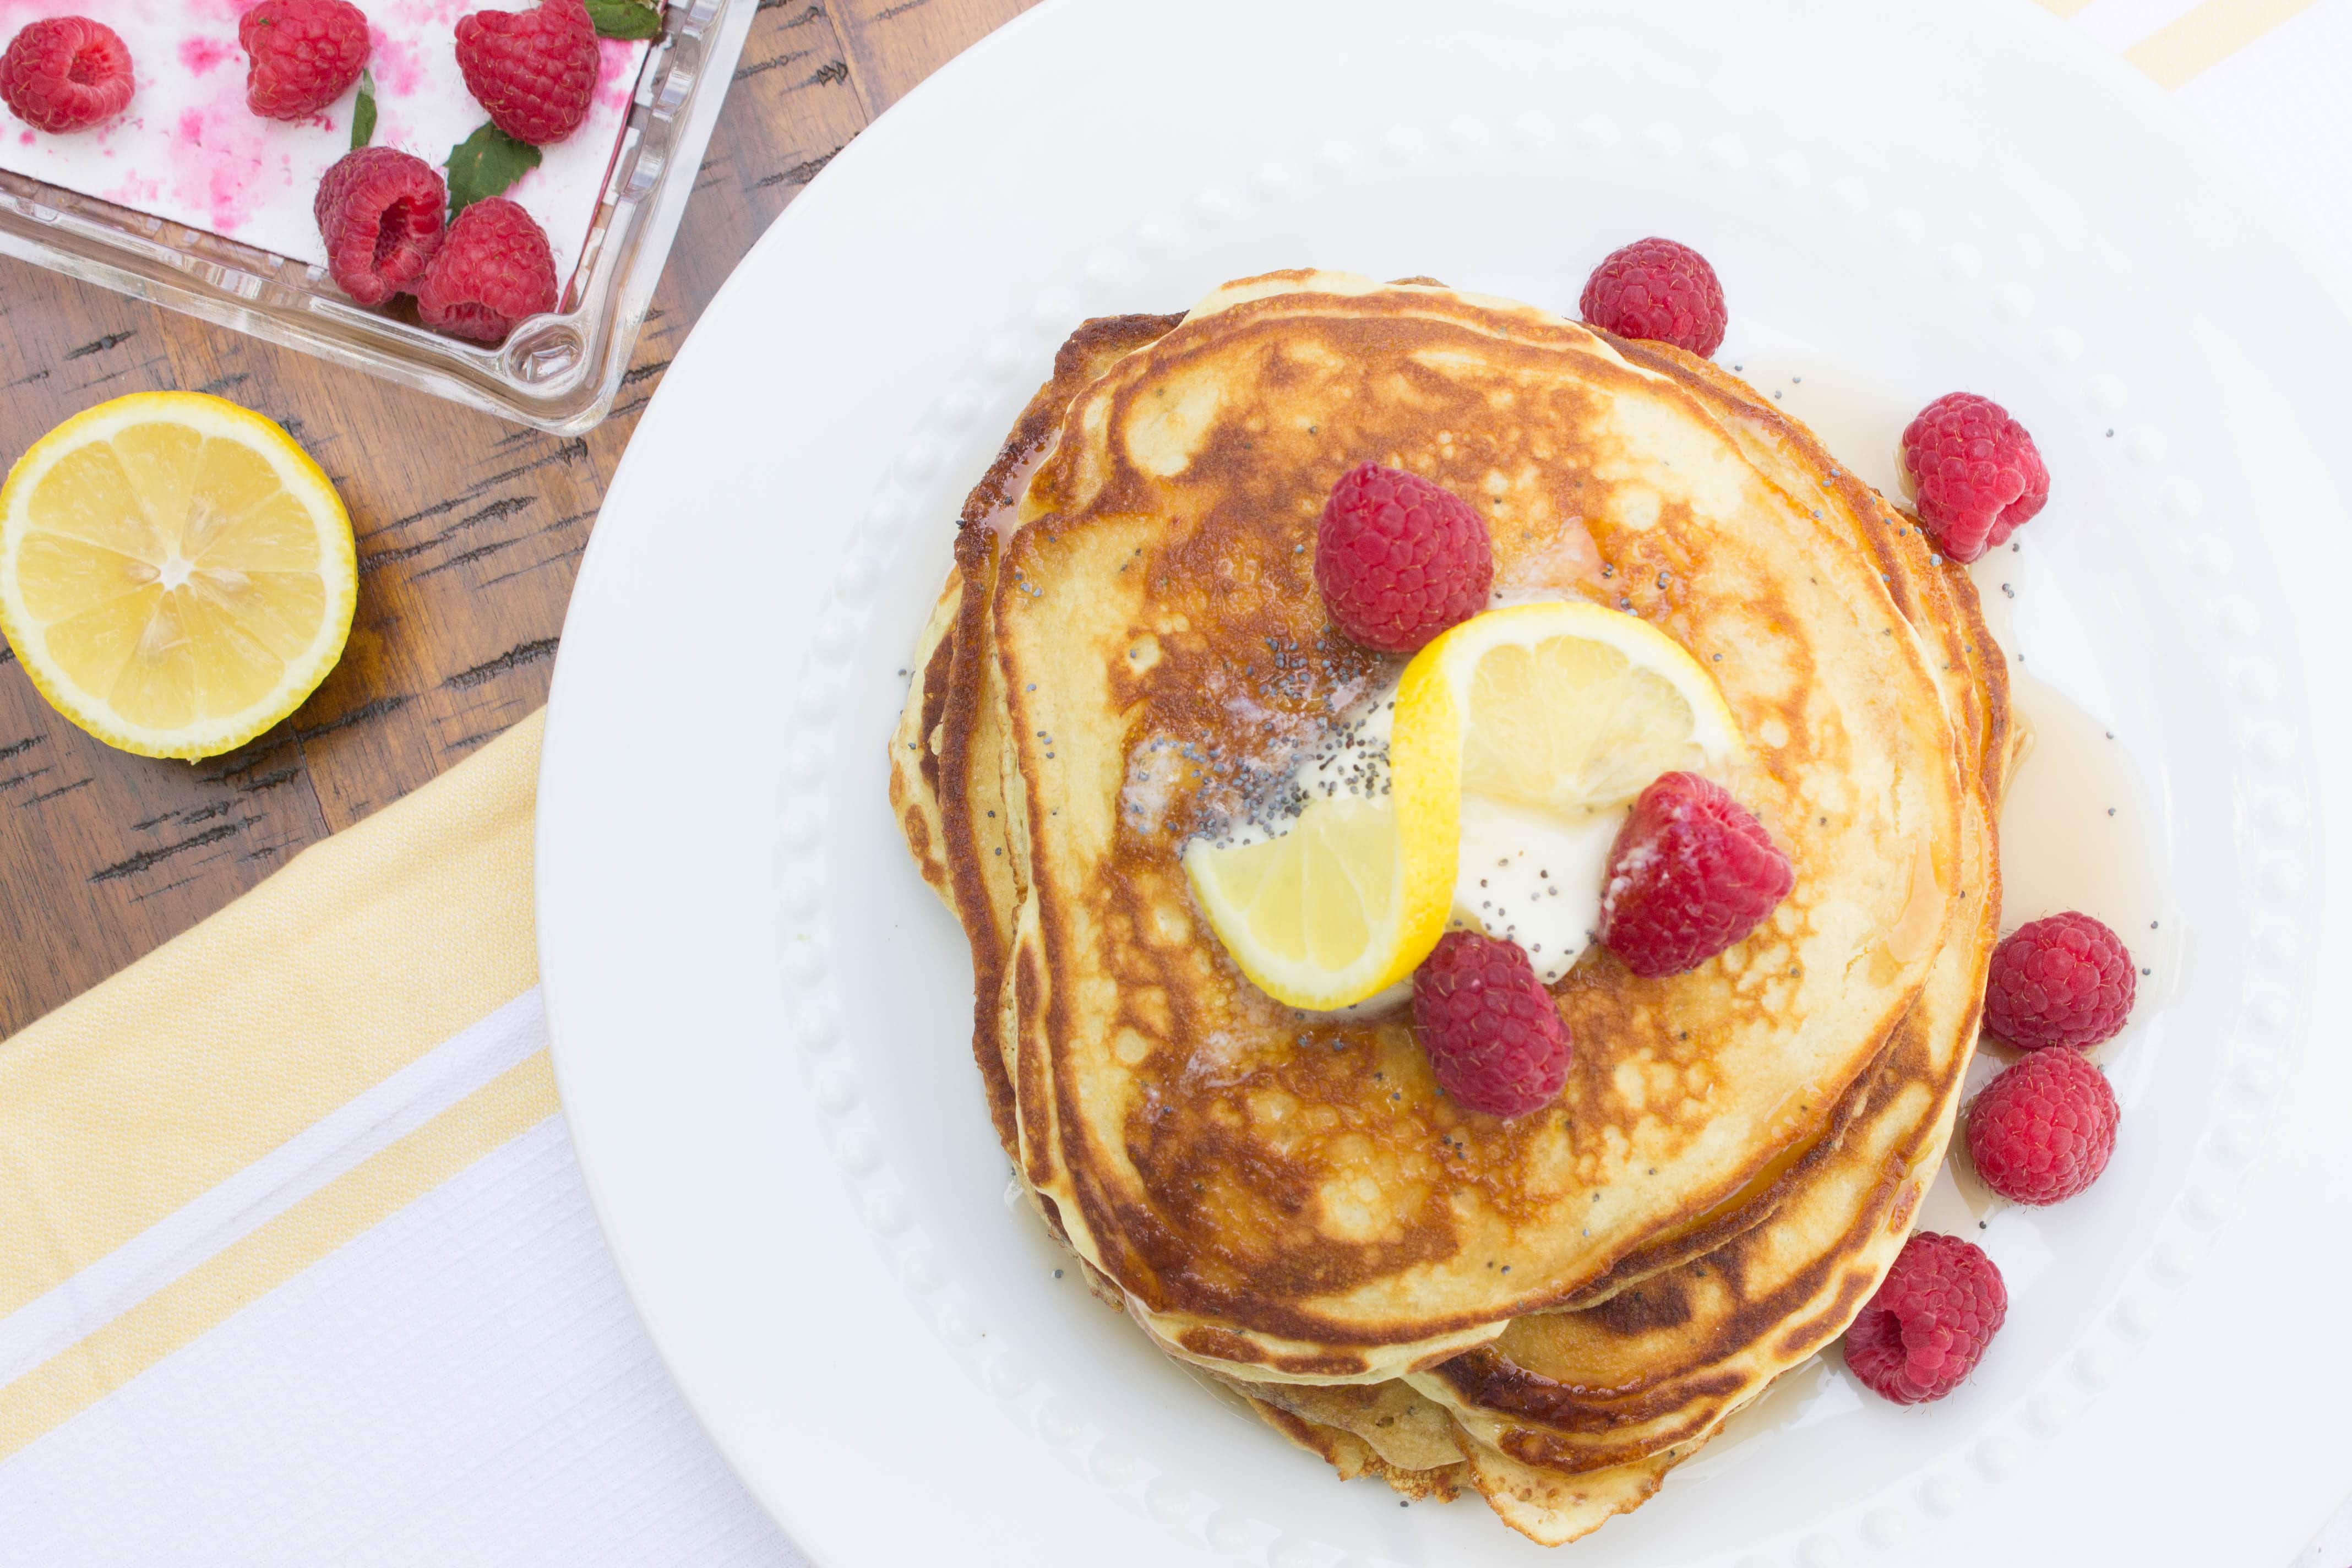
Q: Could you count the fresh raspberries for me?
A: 13